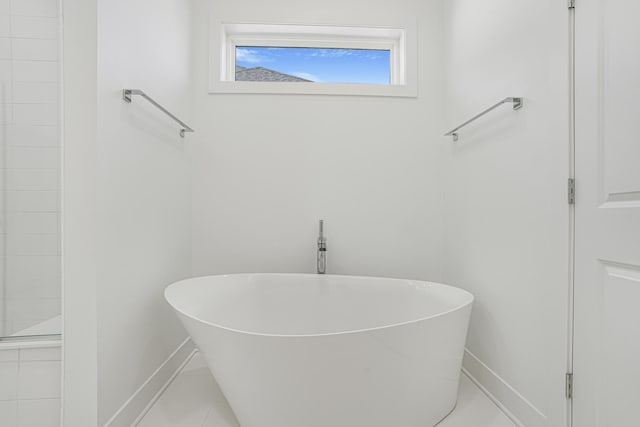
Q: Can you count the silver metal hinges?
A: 3